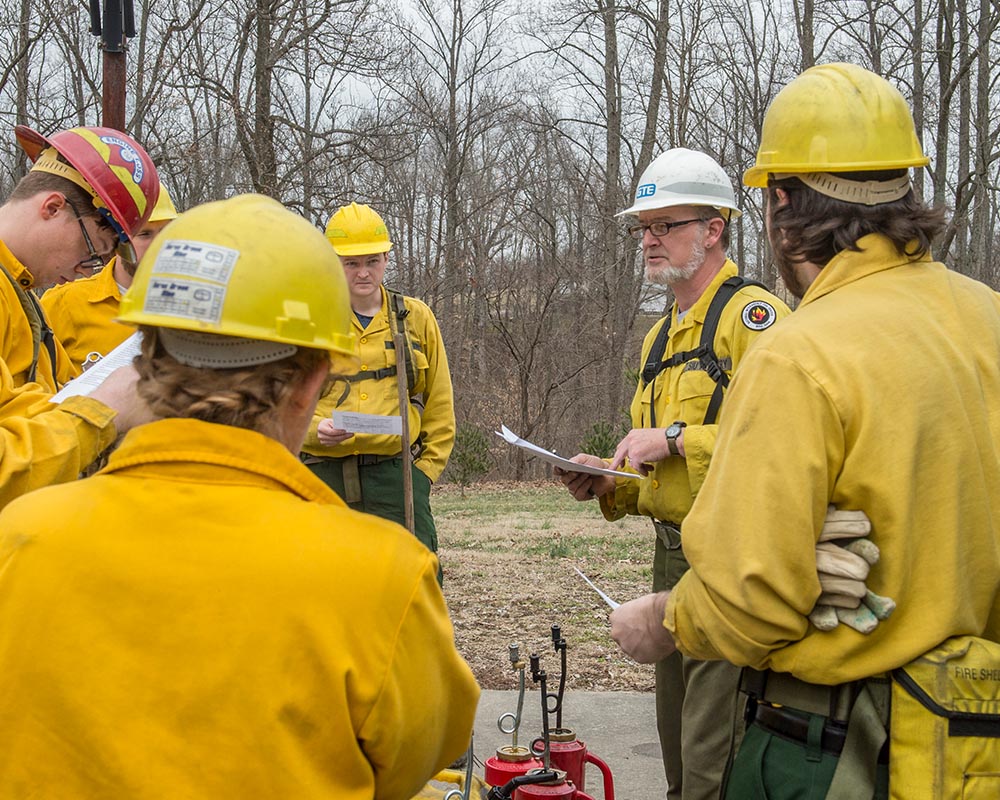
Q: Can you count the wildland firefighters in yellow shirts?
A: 6